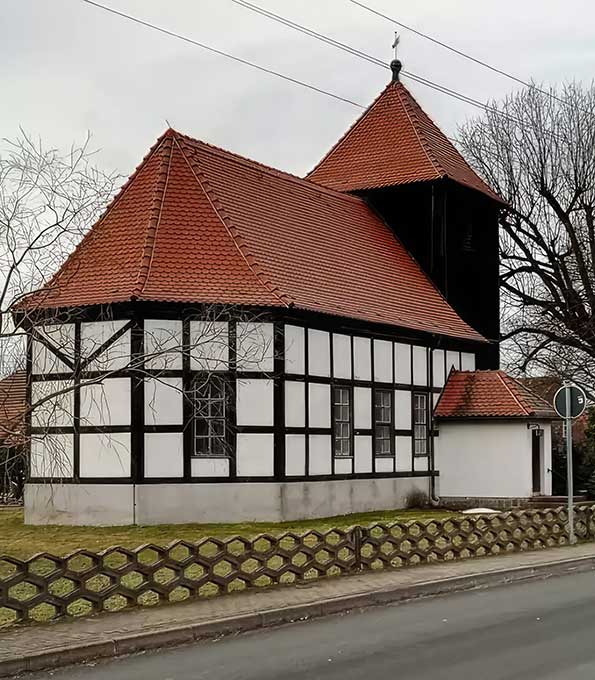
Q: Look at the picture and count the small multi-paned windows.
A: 4